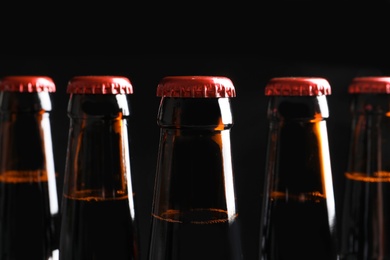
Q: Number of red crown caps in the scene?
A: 5